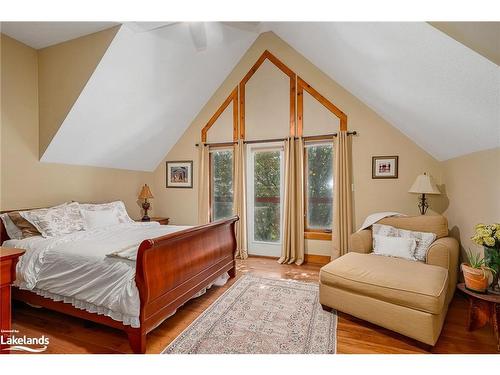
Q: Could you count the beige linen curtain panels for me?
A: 4